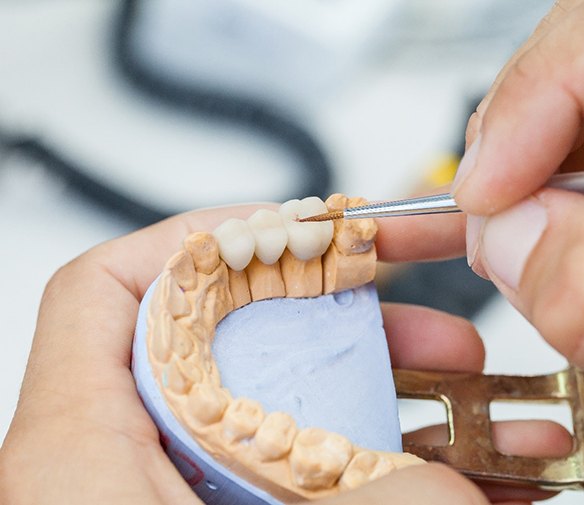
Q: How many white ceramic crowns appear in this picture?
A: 3